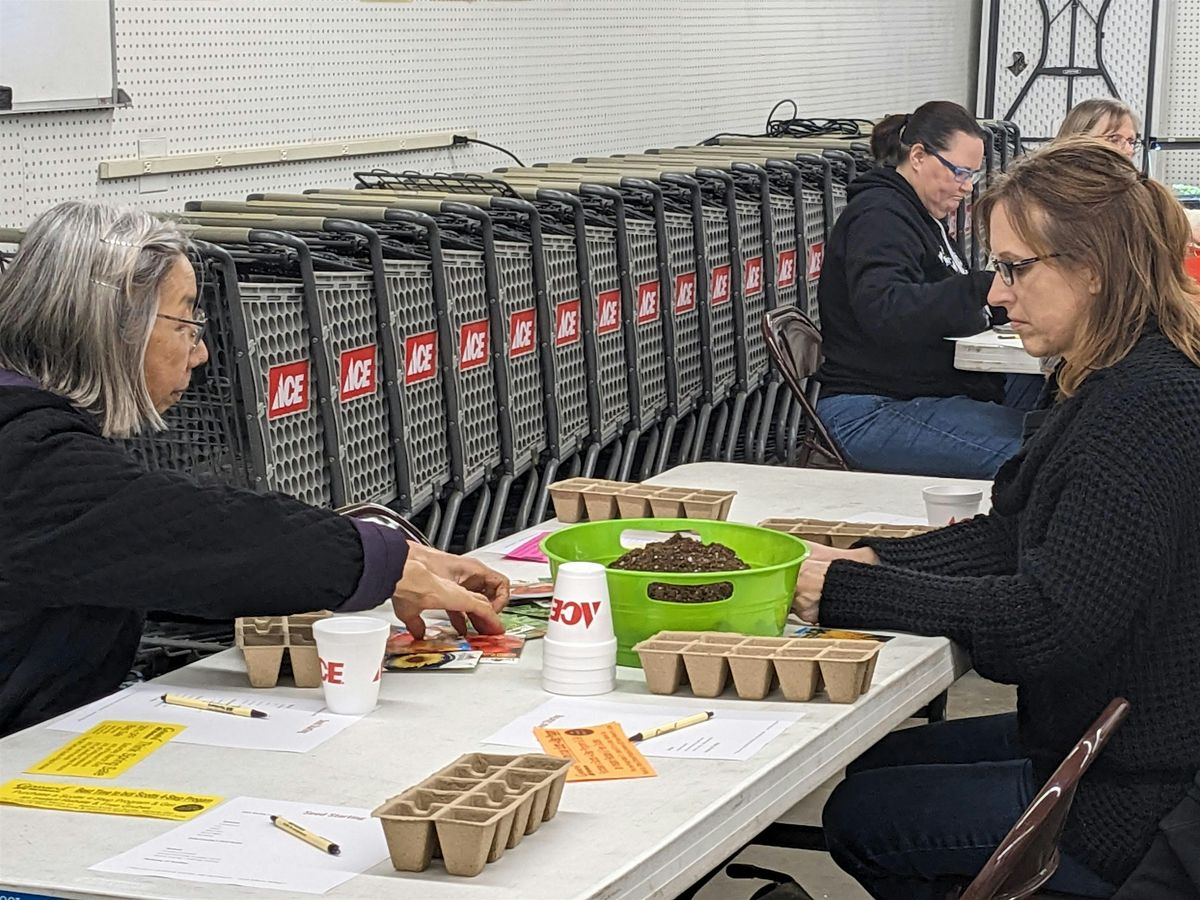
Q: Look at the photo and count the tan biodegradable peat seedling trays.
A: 5